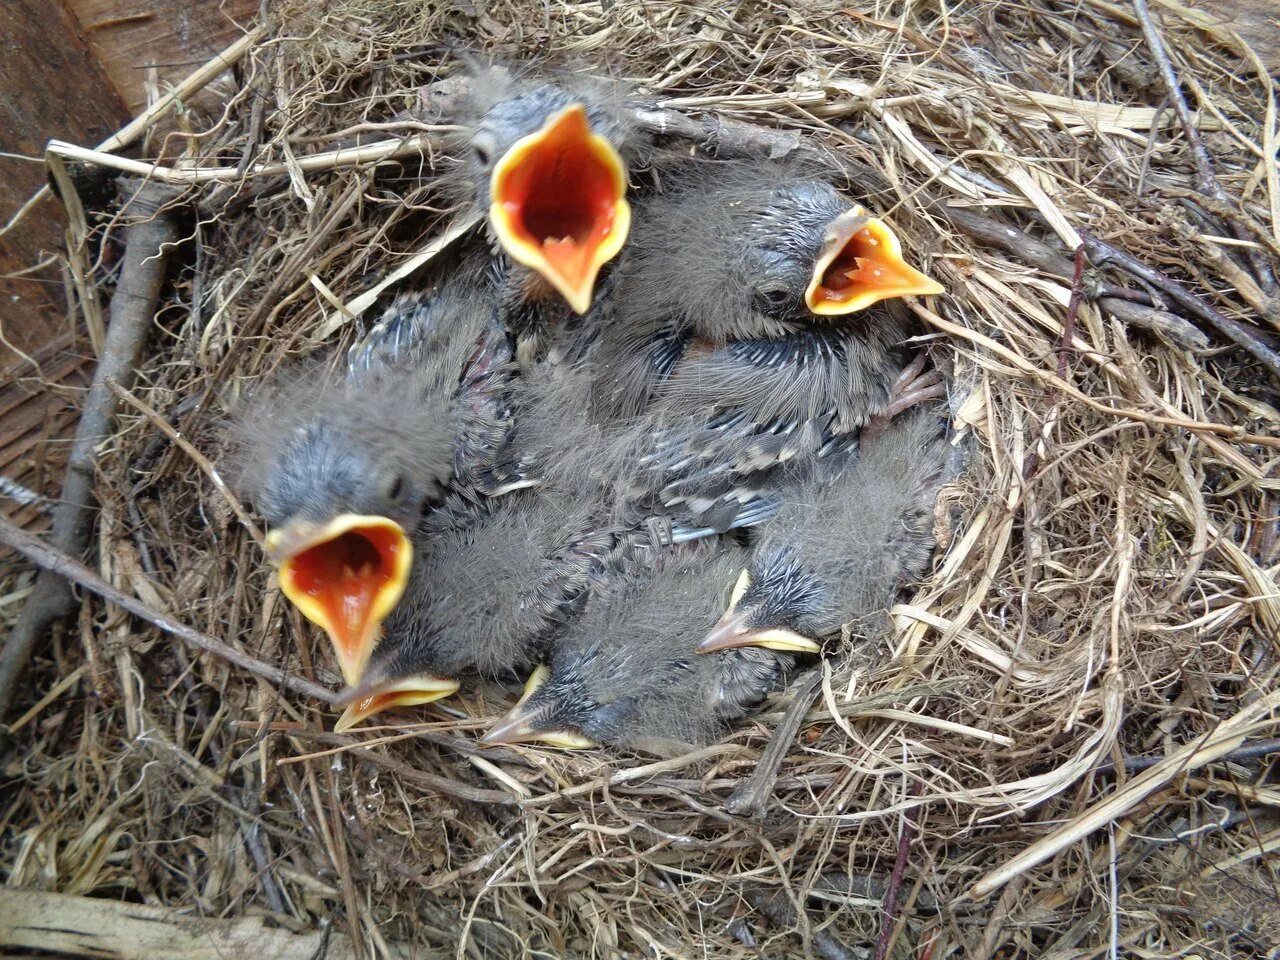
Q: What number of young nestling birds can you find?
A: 6